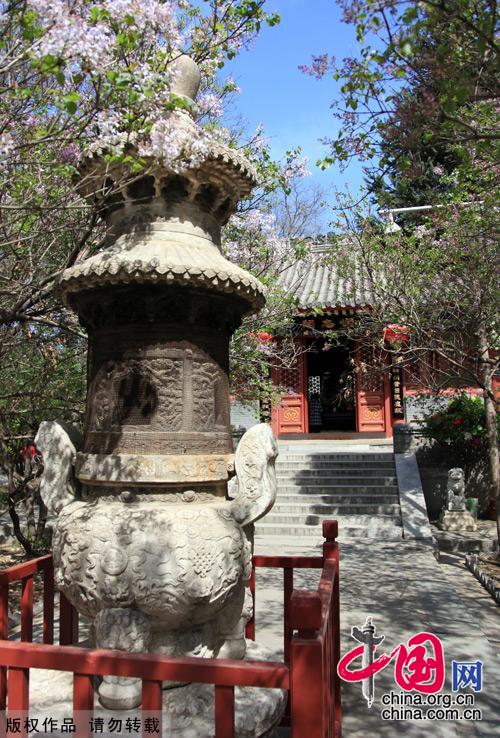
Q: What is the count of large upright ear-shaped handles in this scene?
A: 2